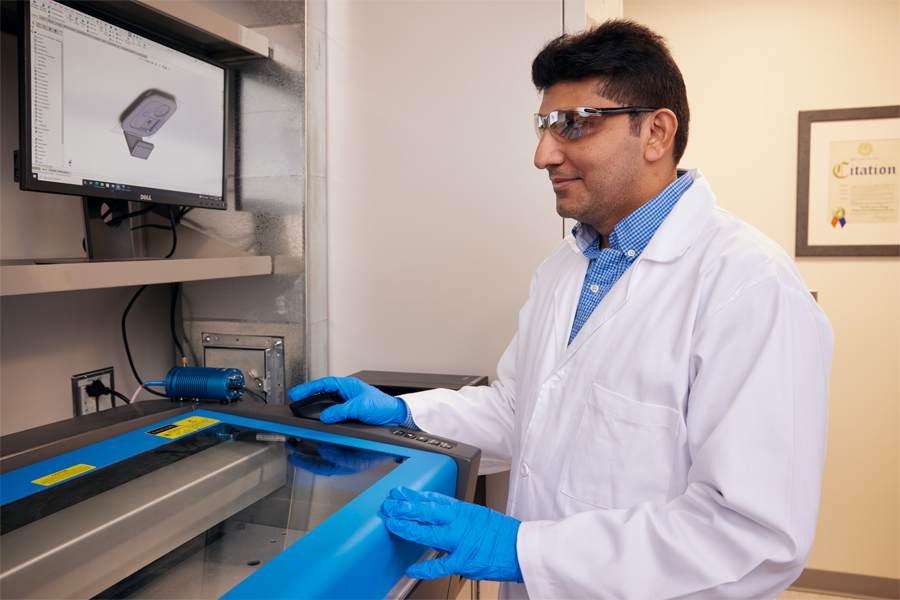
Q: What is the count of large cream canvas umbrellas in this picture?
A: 0